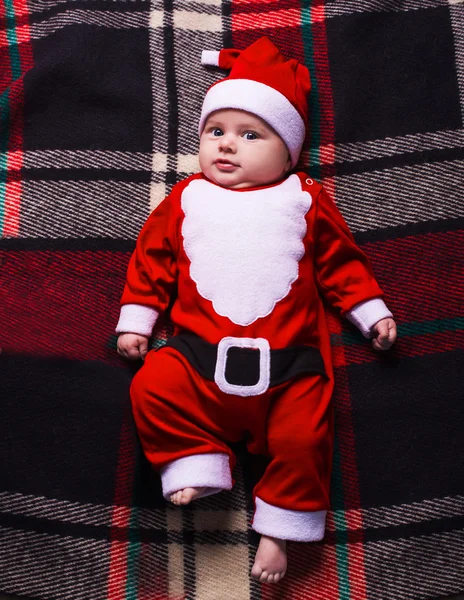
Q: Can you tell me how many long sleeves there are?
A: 2